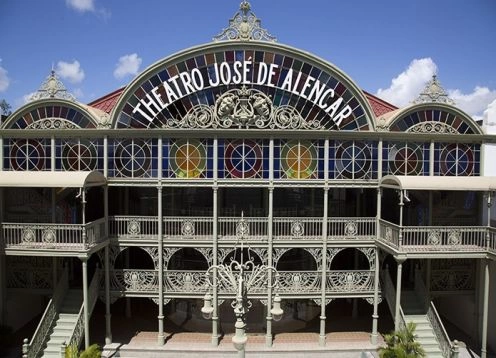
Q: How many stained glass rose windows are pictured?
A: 9